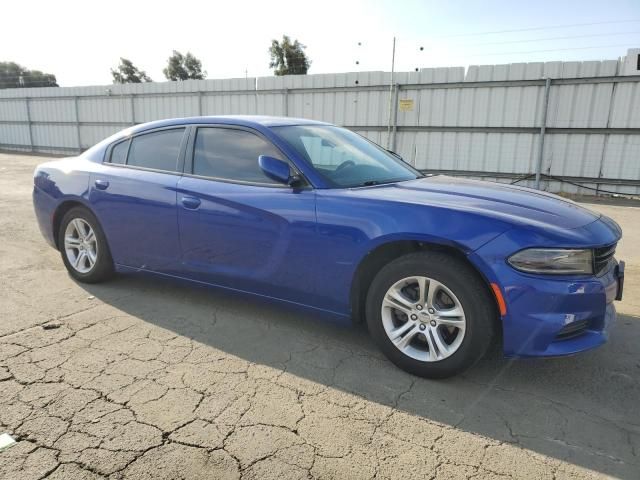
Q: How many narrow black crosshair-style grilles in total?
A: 1